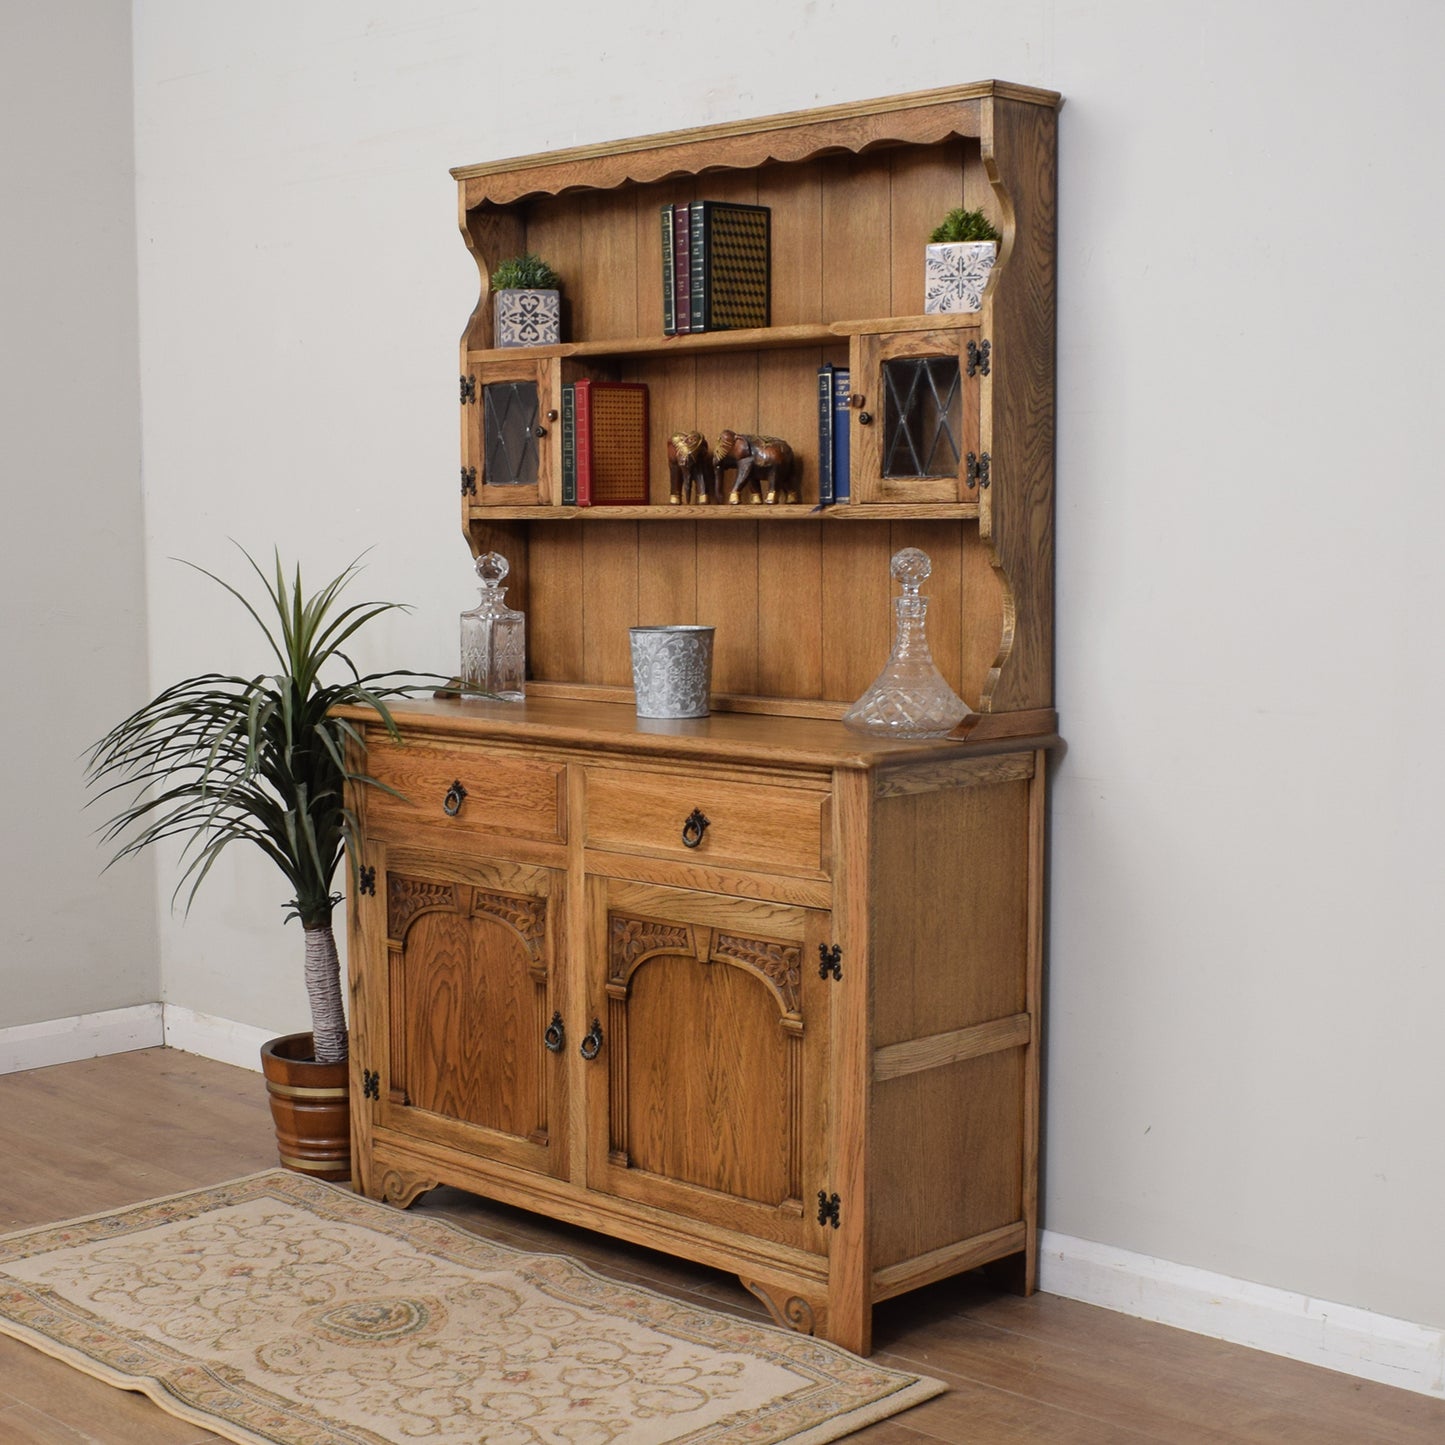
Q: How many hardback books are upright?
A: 7